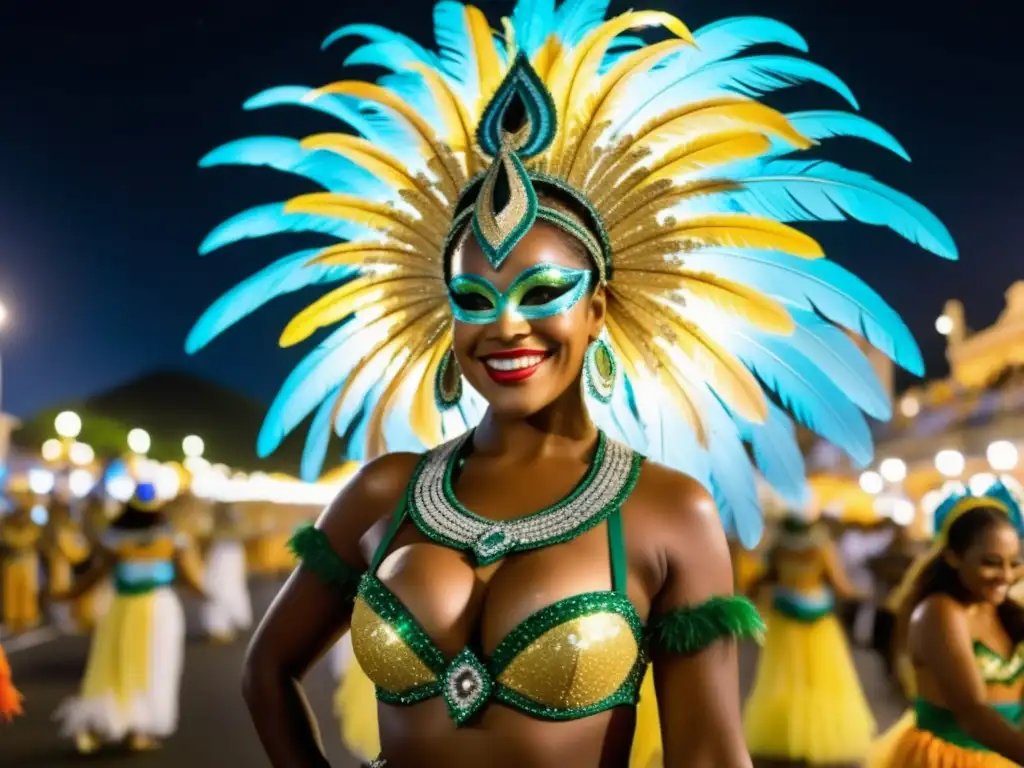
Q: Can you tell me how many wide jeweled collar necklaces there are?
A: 1